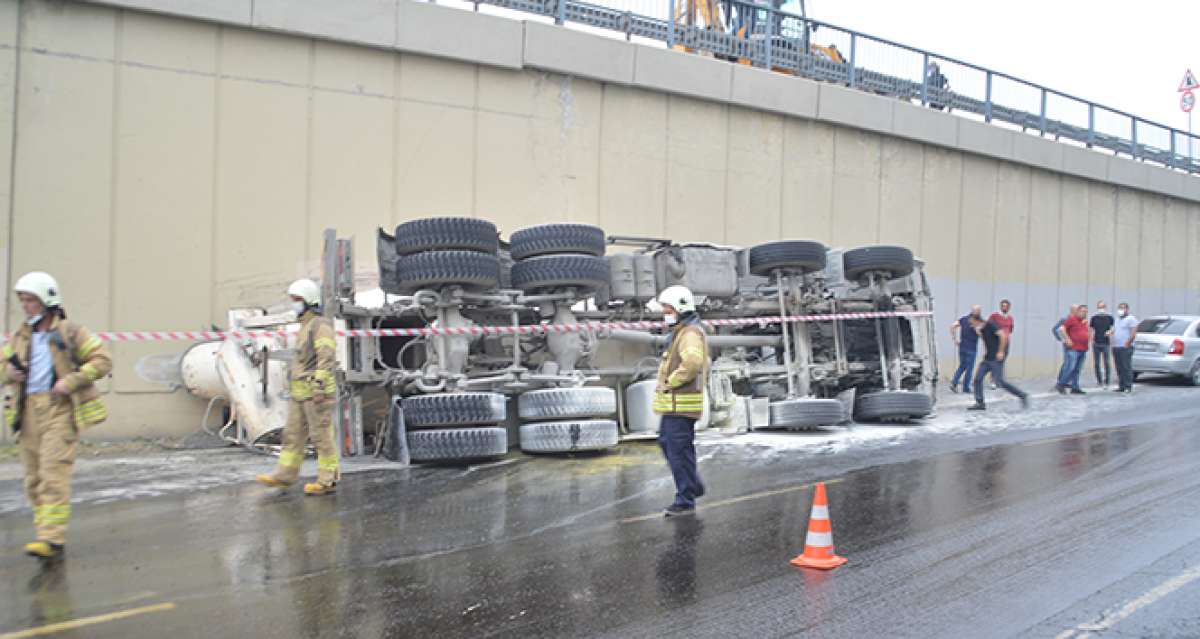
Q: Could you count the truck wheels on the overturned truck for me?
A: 12